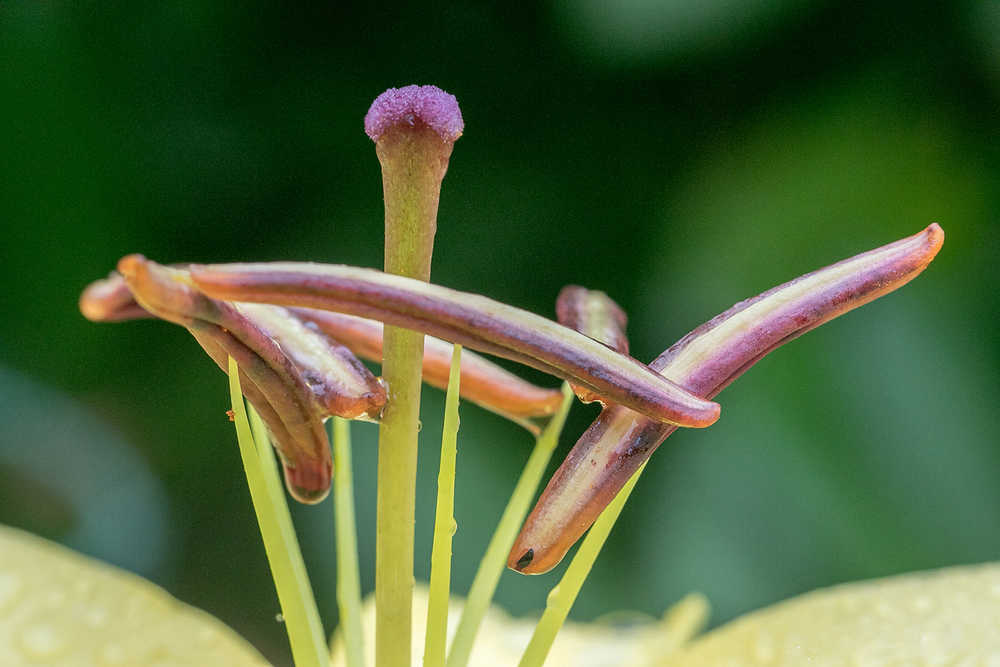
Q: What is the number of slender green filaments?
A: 6